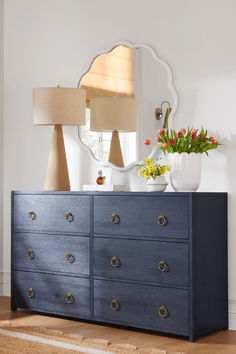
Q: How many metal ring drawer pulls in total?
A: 12